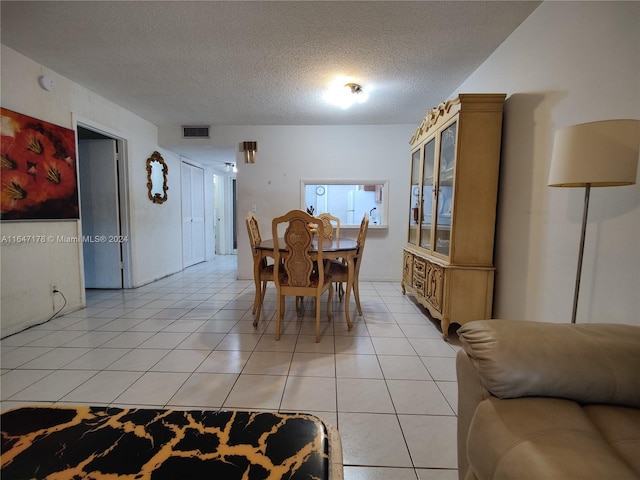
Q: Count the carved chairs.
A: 4